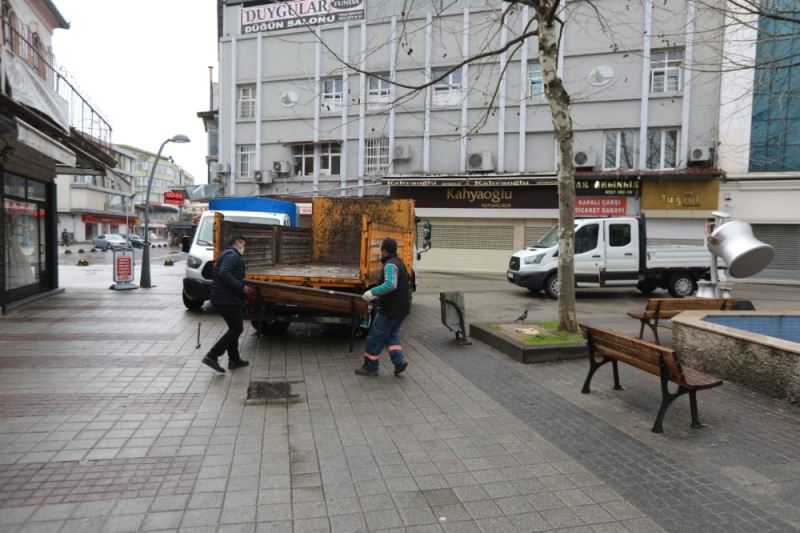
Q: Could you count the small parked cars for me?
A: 2